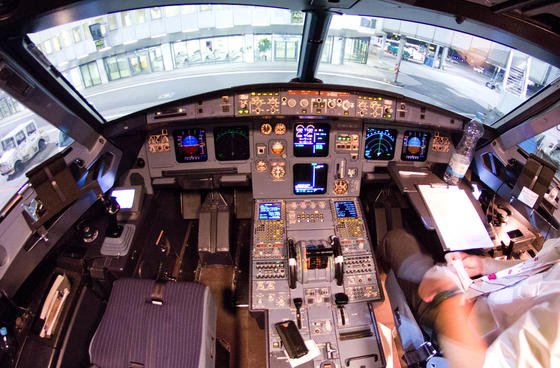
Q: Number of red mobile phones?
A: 0